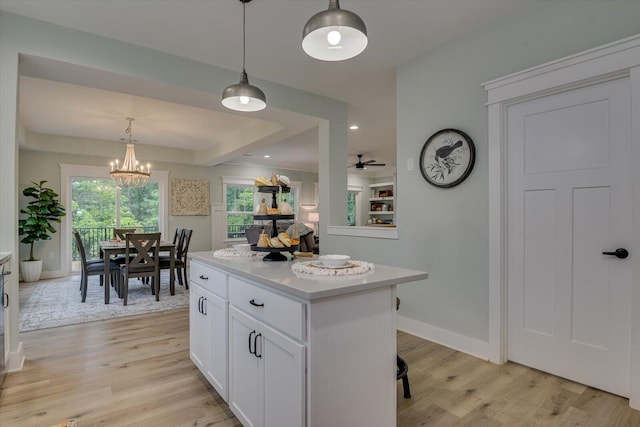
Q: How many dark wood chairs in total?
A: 6